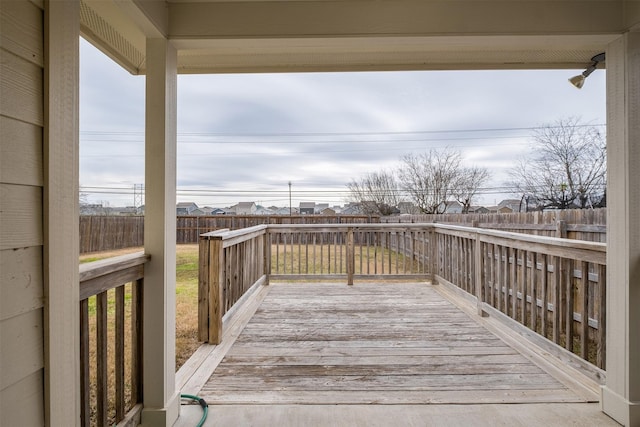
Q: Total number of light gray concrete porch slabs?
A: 1